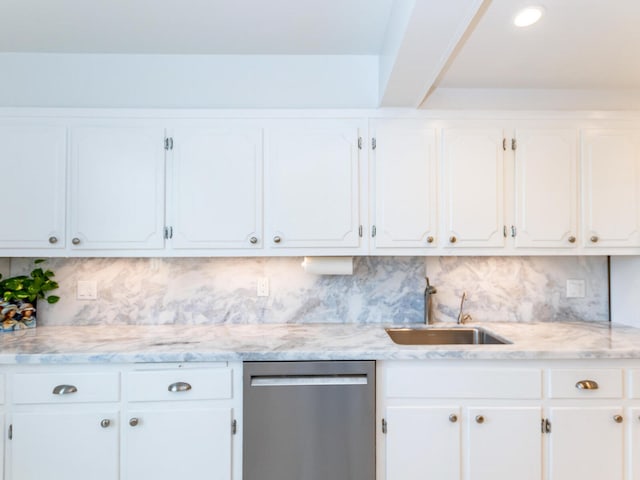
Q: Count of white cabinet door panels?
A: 13